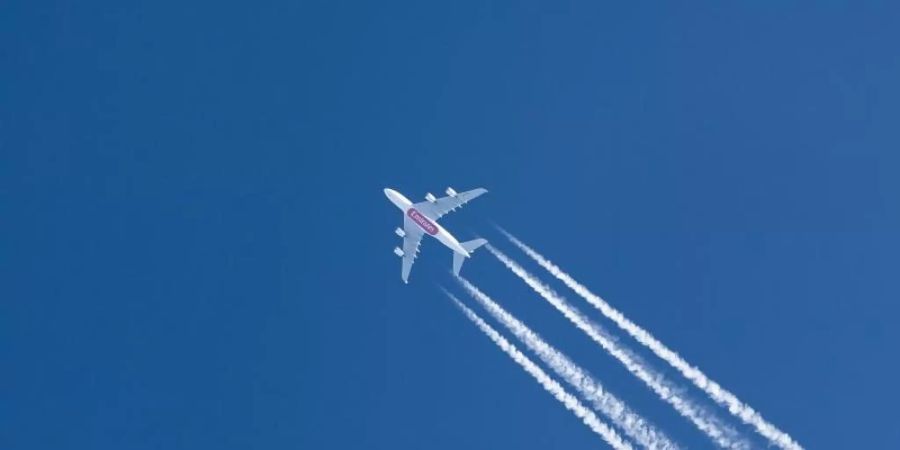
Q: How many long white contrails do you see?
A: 4